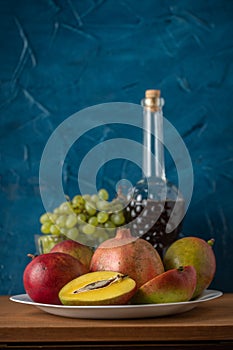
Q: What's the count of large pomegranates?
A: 1